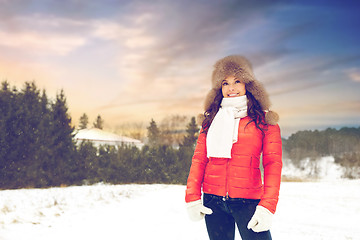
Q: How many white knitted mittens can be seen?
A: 2